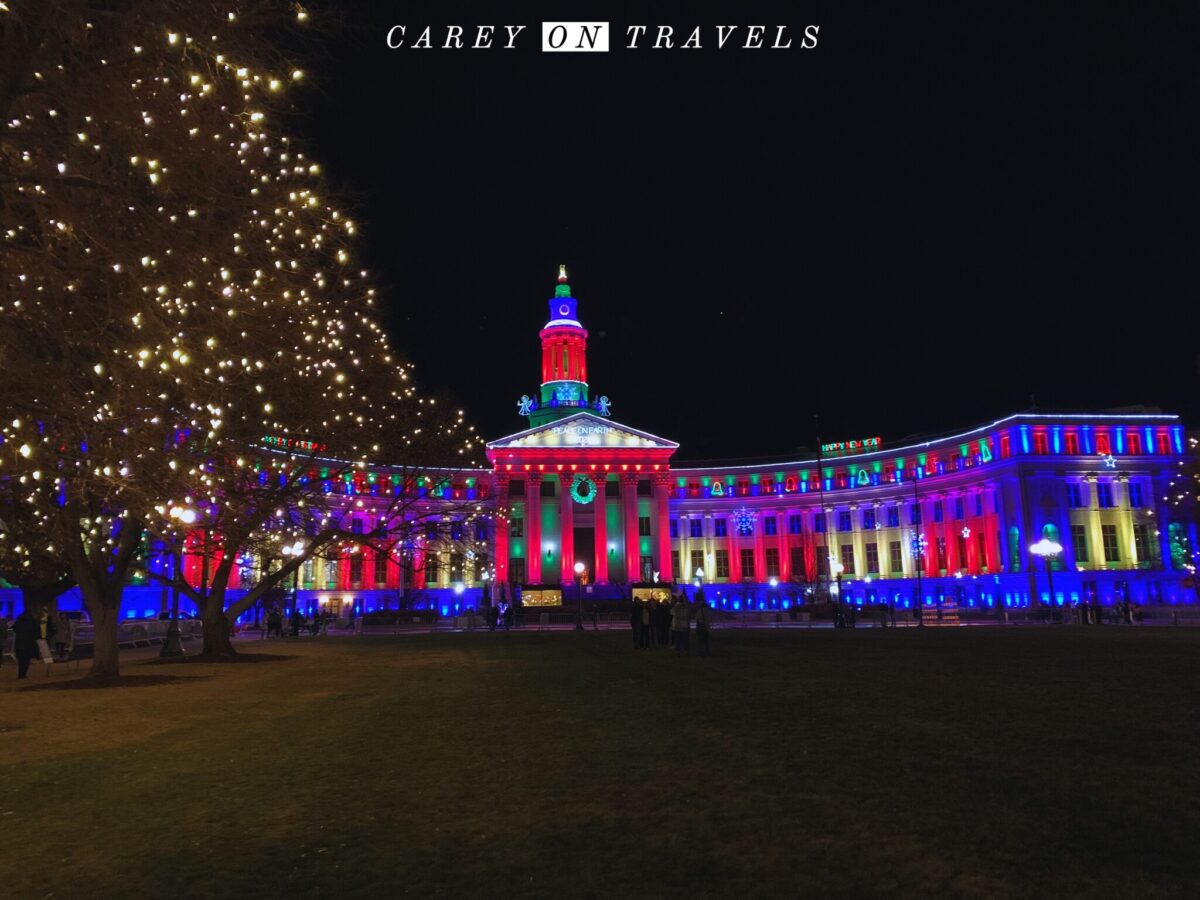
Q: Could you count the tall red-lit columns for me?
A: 6